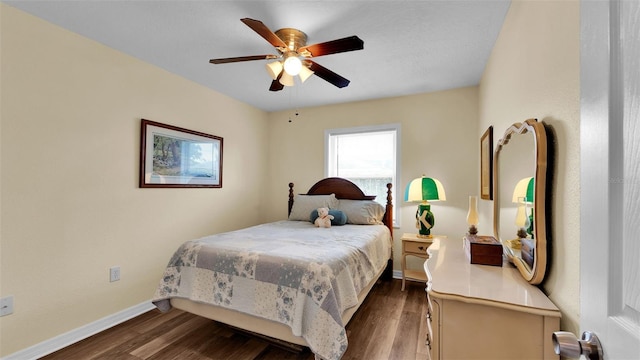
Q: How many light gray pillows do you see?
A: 2